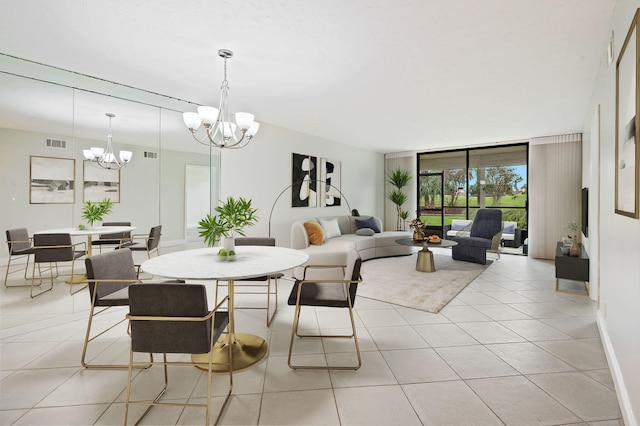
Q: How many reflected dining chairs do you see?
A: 4